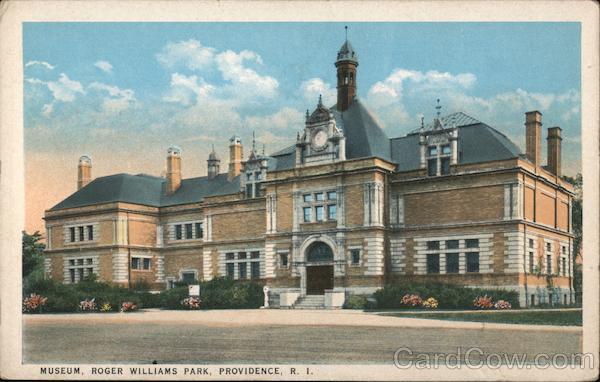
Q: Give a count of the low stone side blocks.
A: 2